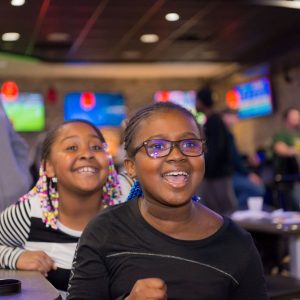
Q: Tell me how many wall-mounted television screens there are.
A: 4